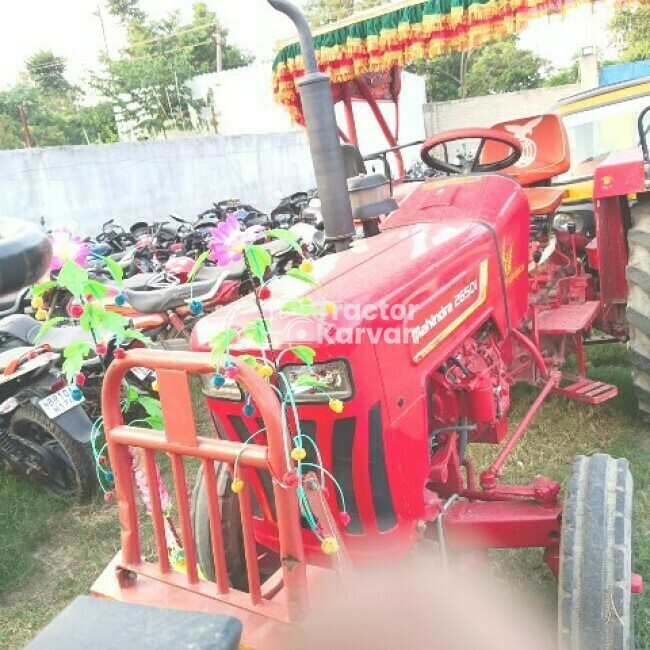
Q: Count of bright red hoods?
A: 1